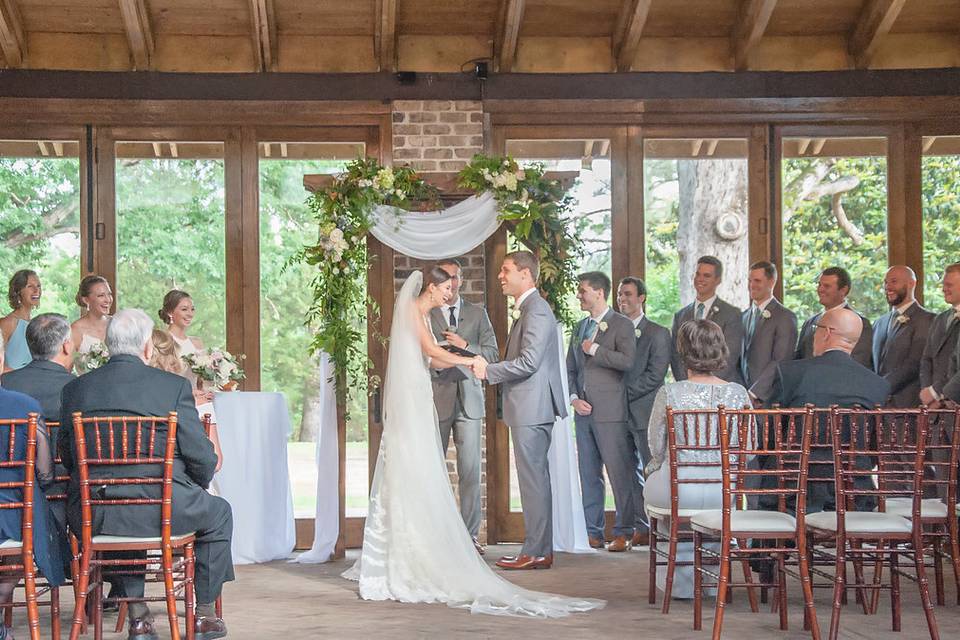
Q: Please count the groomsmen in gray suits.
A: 7